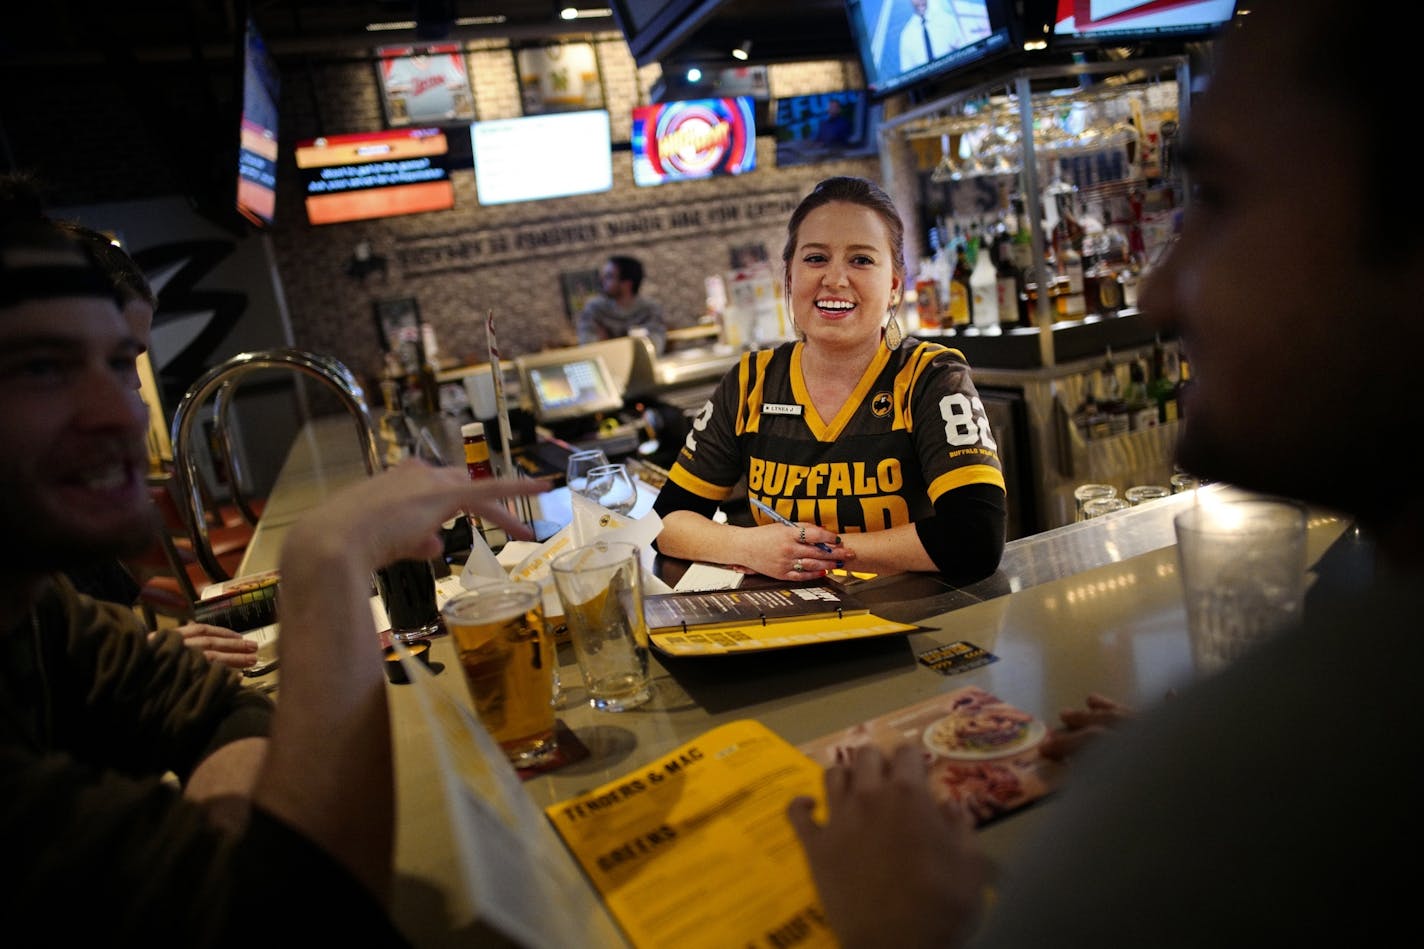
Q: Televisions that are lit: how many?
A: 7